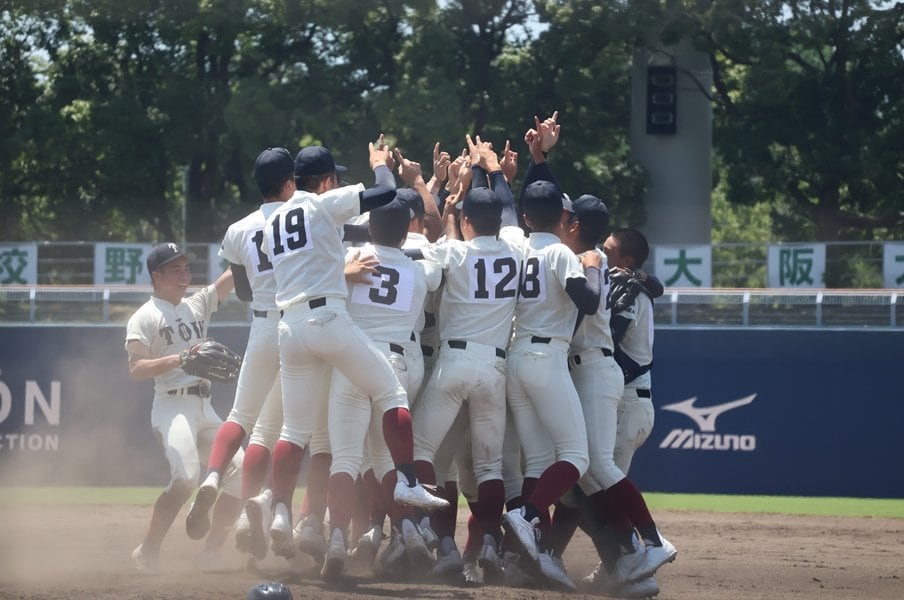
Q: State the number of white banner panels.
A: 6